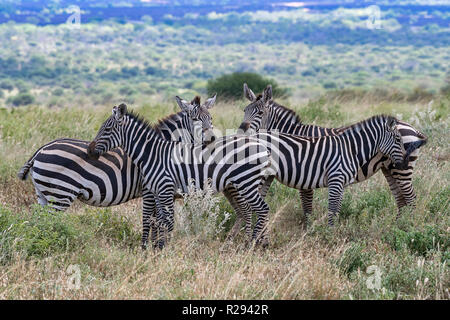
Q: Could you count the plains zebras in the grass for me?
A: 4